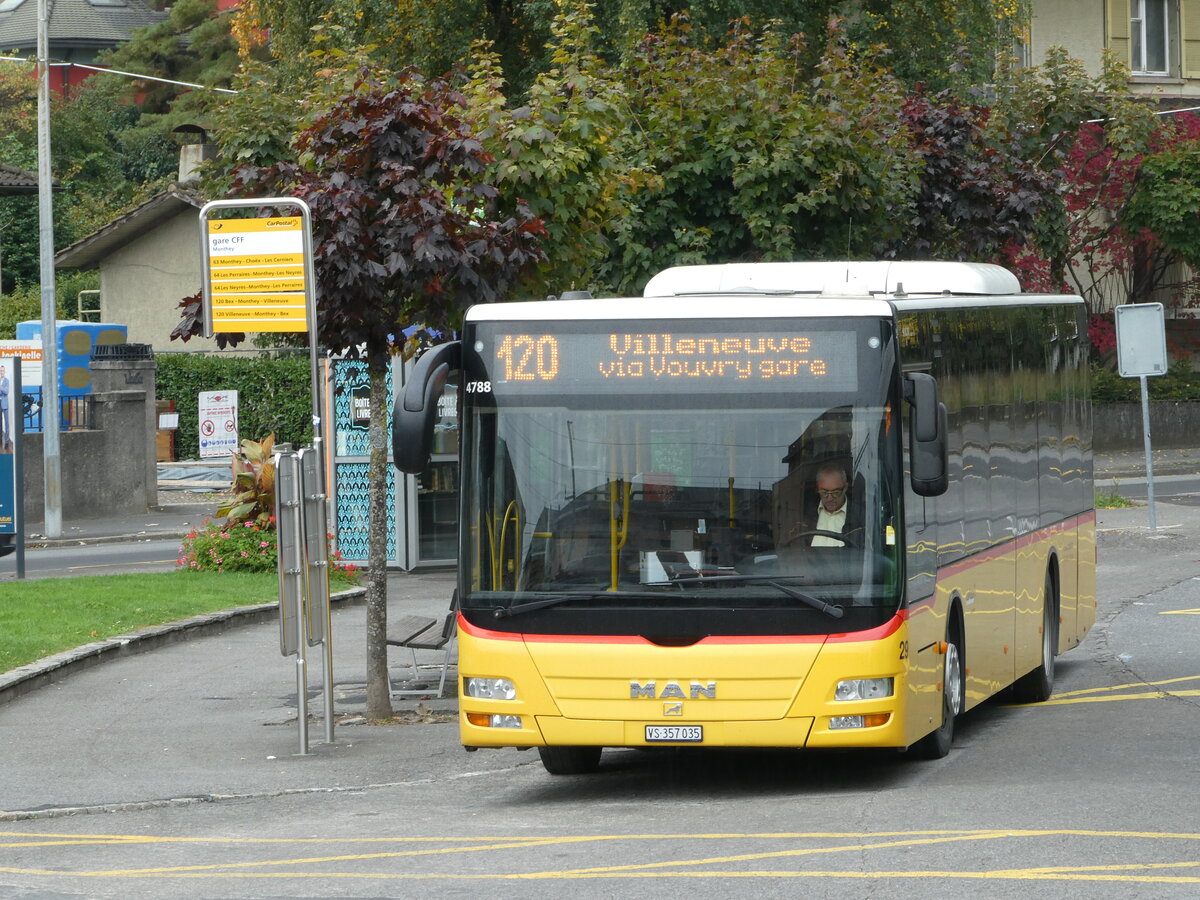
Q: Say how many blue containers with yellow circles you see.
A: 1